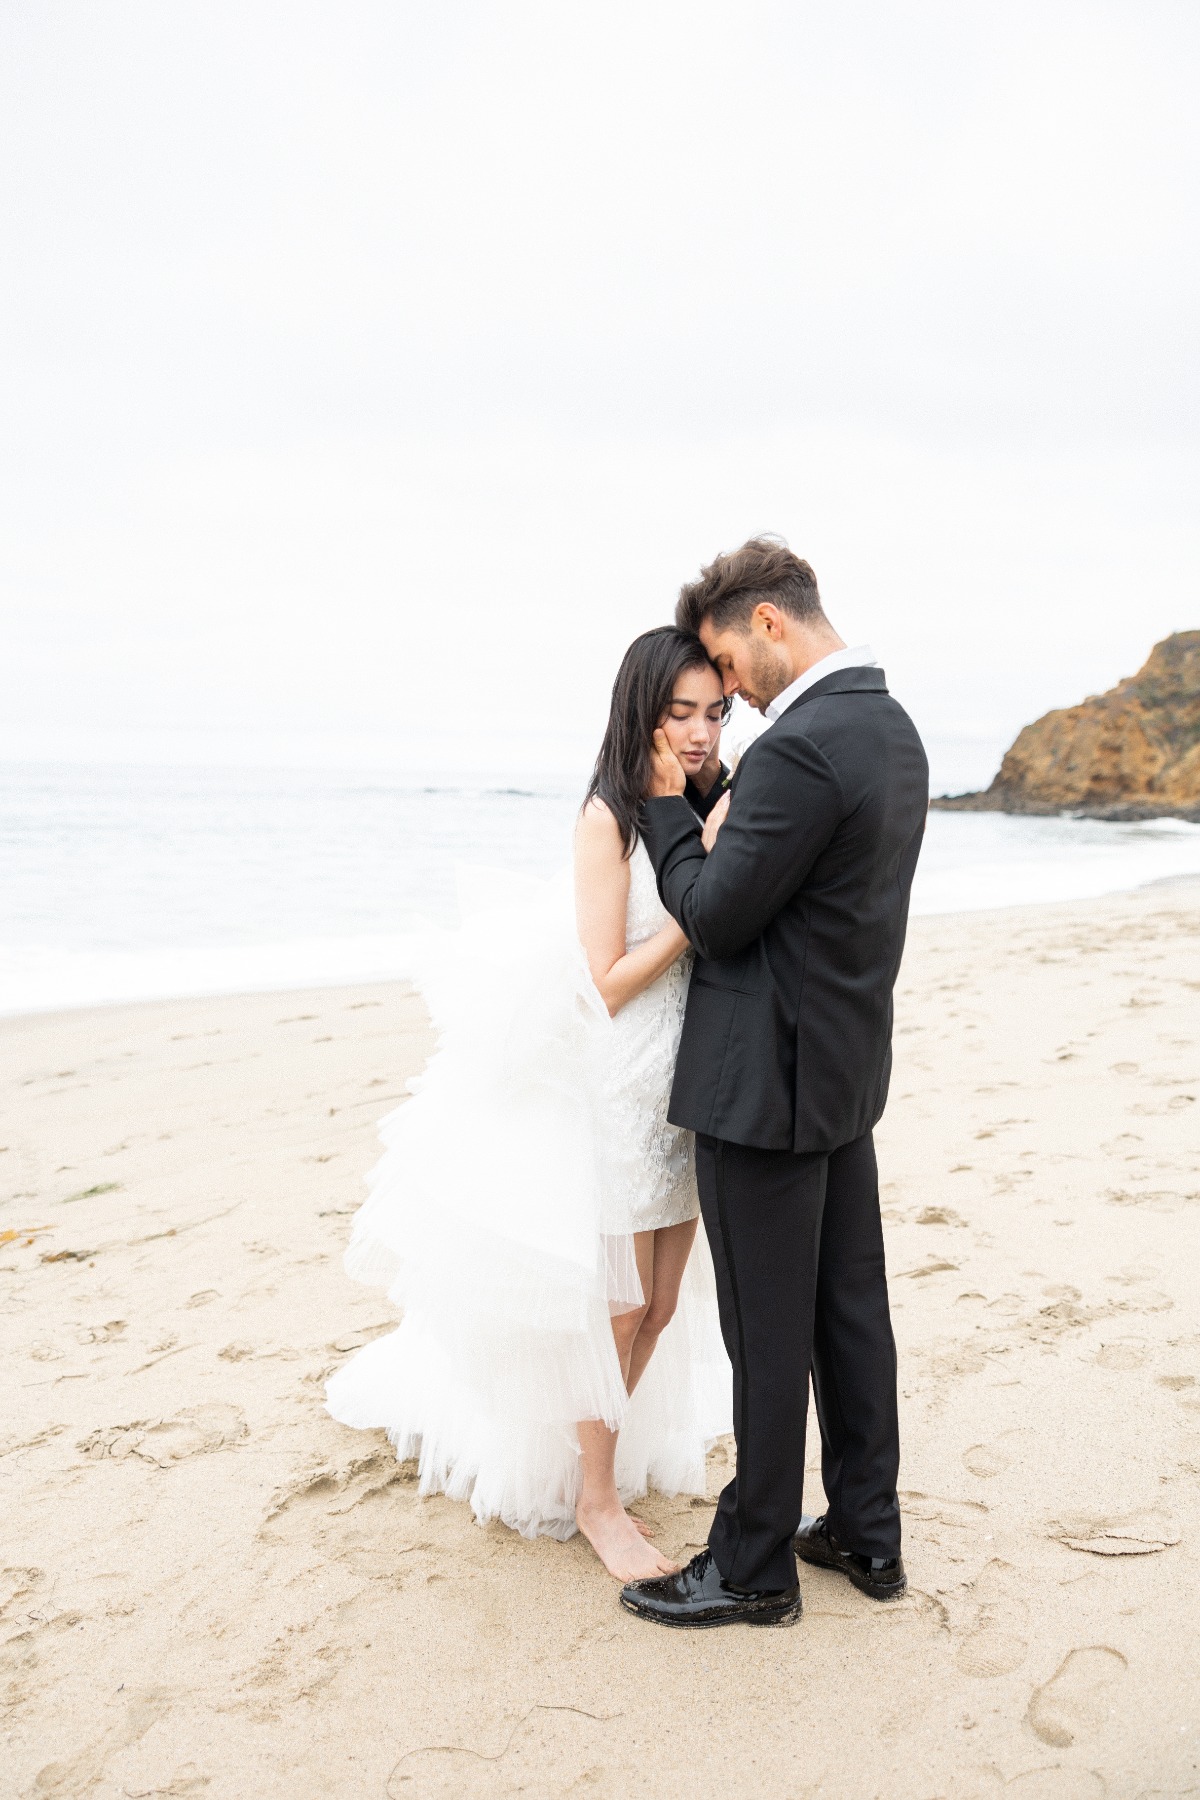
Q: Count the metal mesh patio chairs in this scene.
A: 0